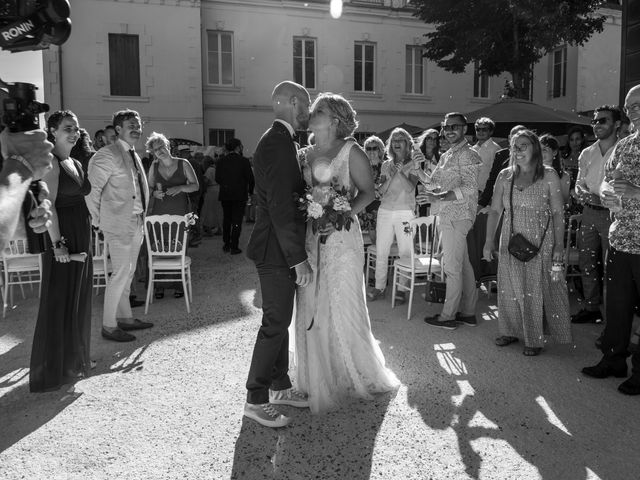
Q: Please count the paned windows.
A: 6